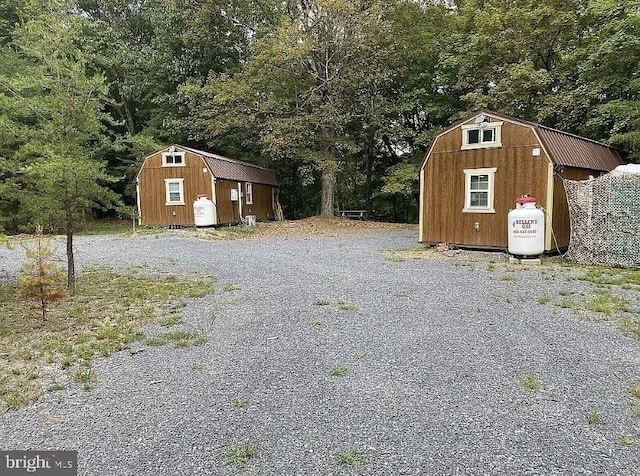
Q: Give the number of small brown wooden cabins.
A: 2